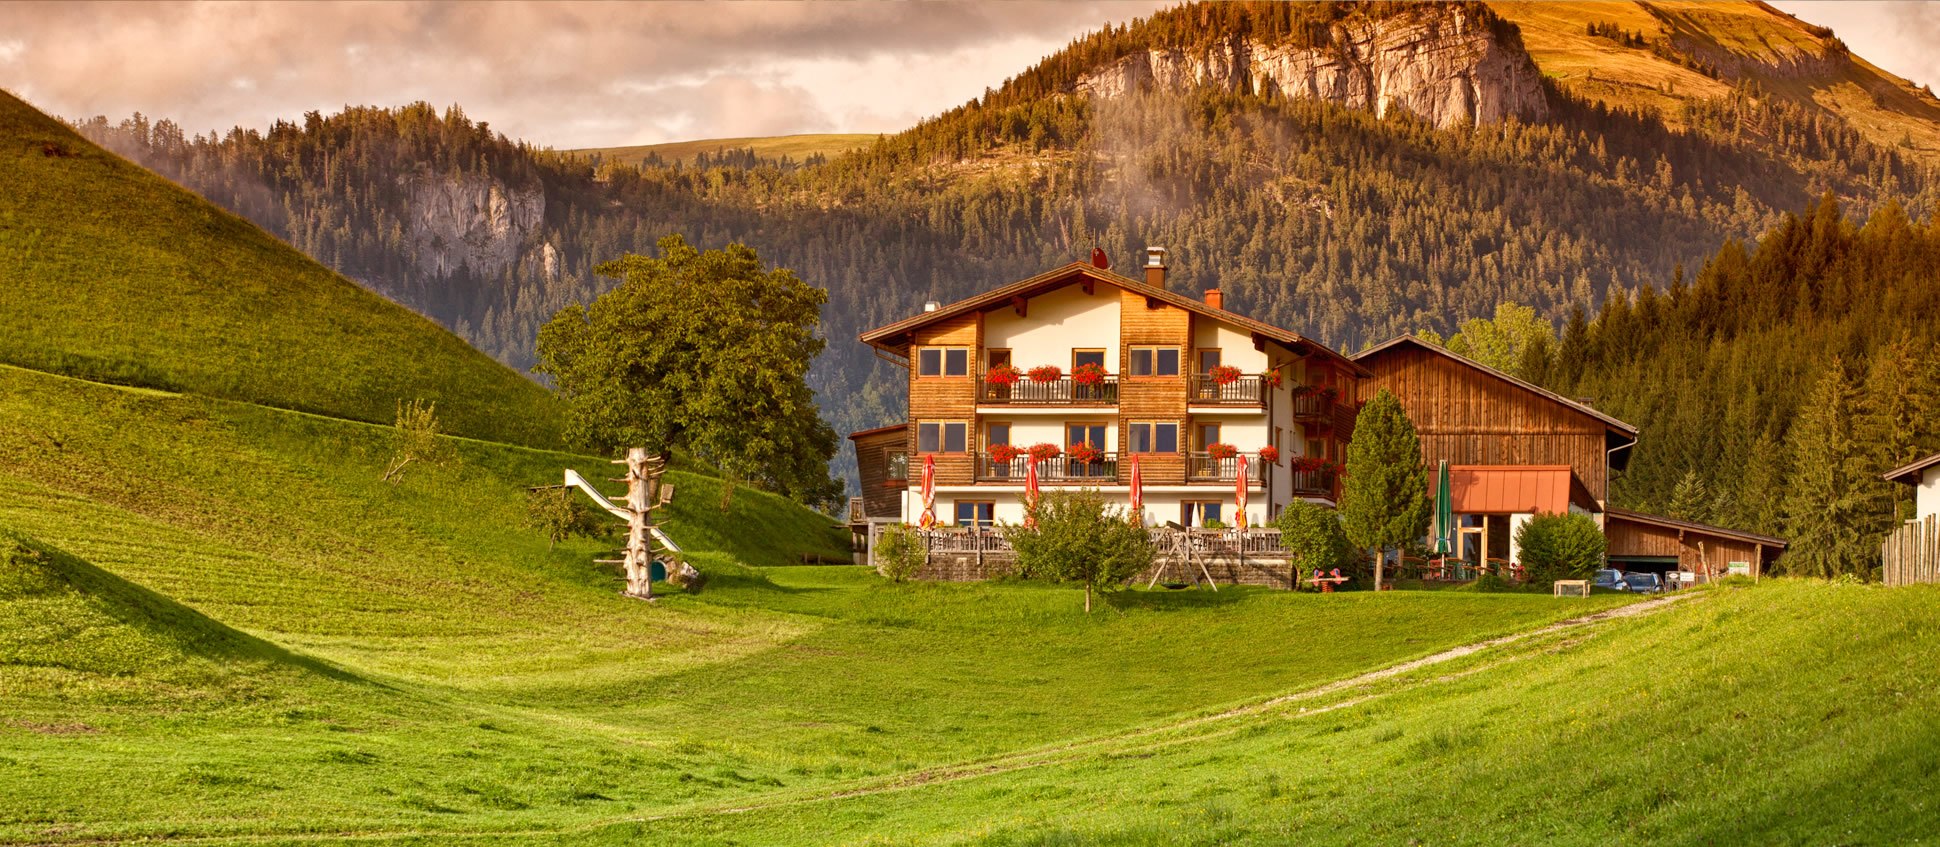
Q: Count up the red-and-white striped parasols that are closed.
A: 4